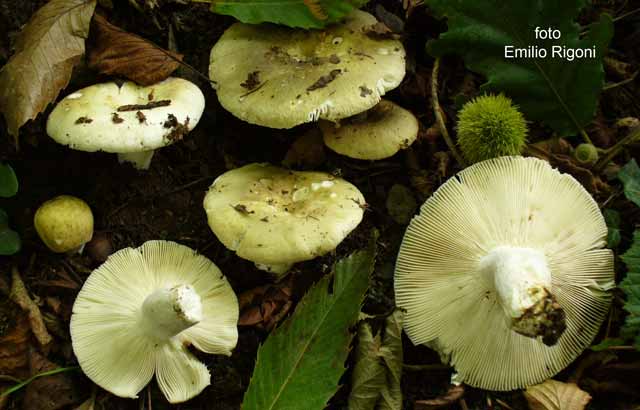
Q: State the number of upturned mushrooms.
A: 2